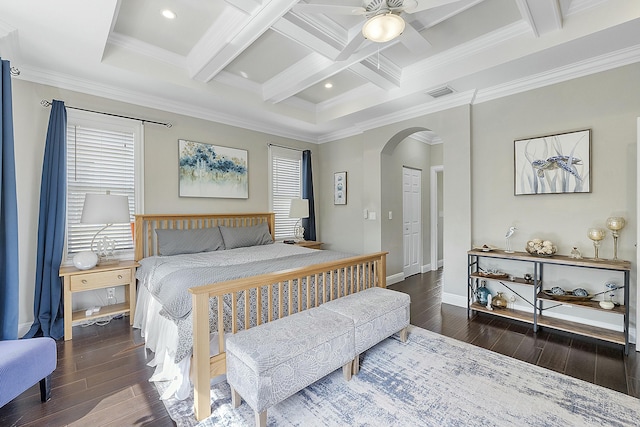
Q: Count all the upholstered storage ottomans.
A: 2